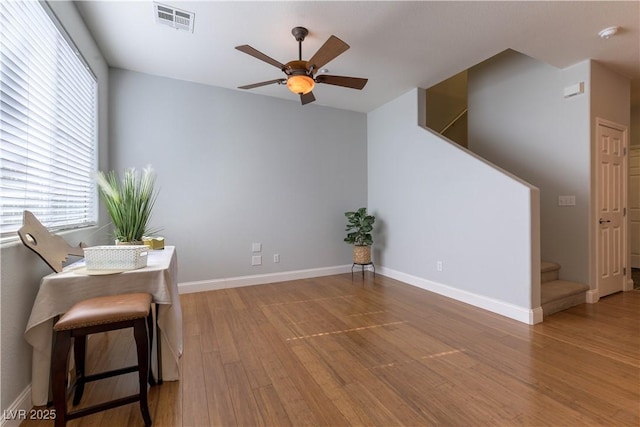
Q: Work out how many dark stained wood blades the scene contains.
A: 5